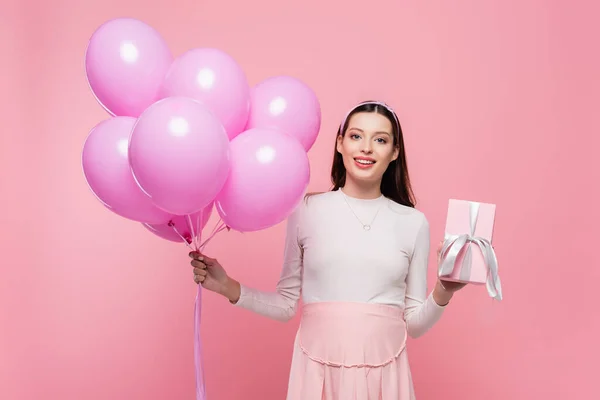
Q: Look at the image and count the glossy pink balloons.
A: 7